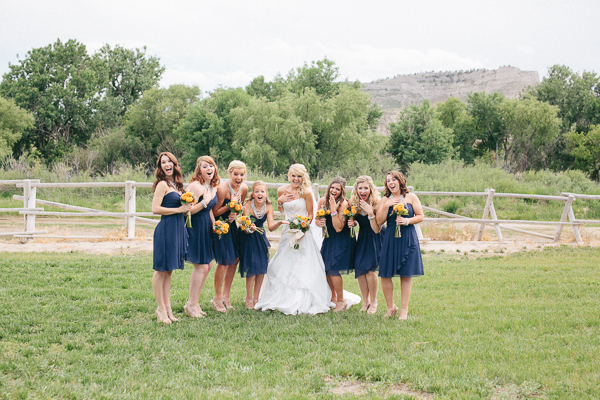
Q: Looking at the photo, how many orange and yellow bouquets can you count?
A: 8